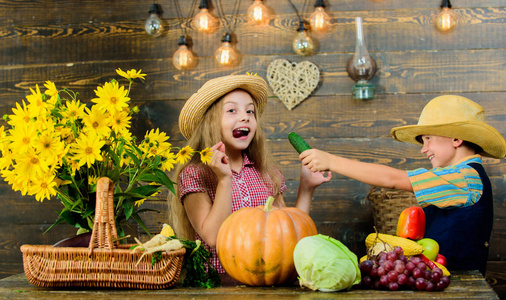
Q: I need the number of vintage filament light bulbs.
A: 8